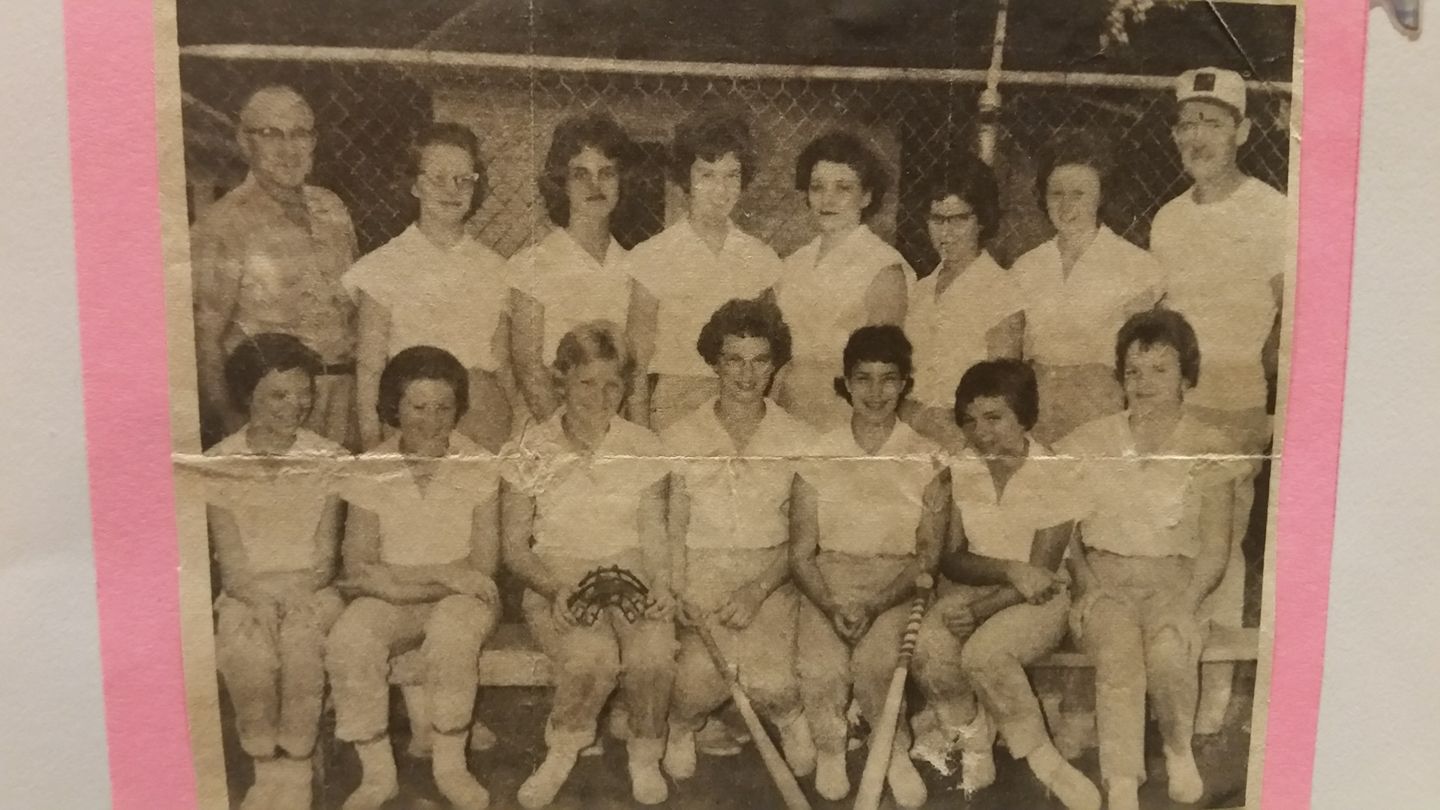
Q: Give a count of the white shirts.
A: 14